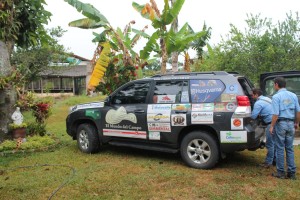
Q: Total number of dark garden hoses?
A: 1